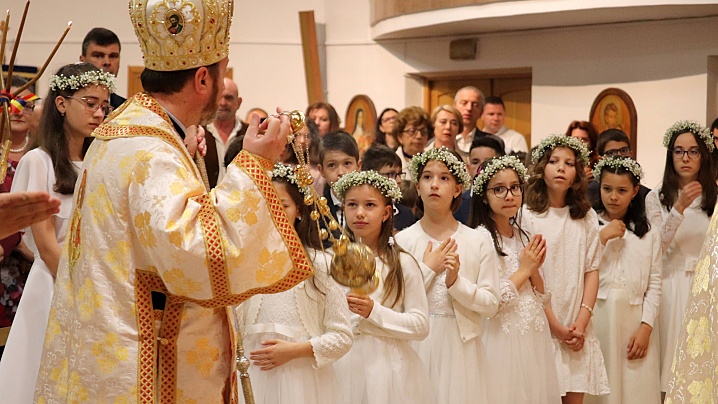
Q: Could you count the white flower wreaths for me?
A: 8